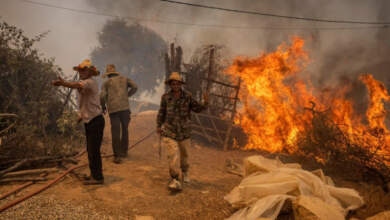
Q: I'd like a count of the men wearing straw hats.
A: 3